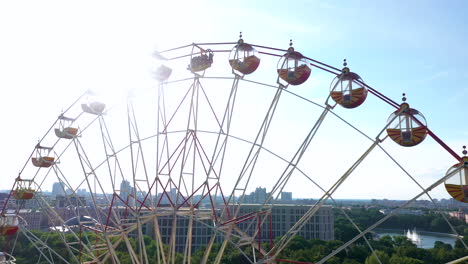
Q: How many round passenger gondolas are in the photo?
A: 5